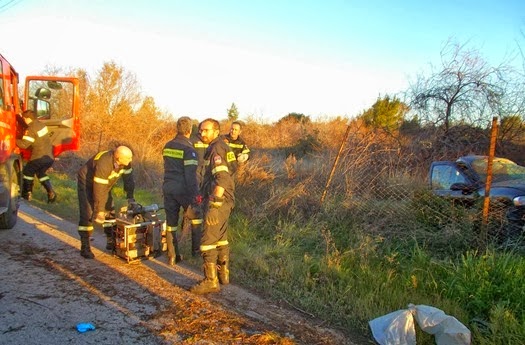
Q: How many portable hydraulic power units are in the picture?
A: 1